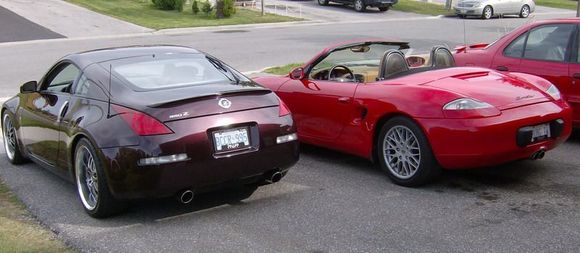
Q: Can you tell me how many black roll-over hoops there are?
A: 2